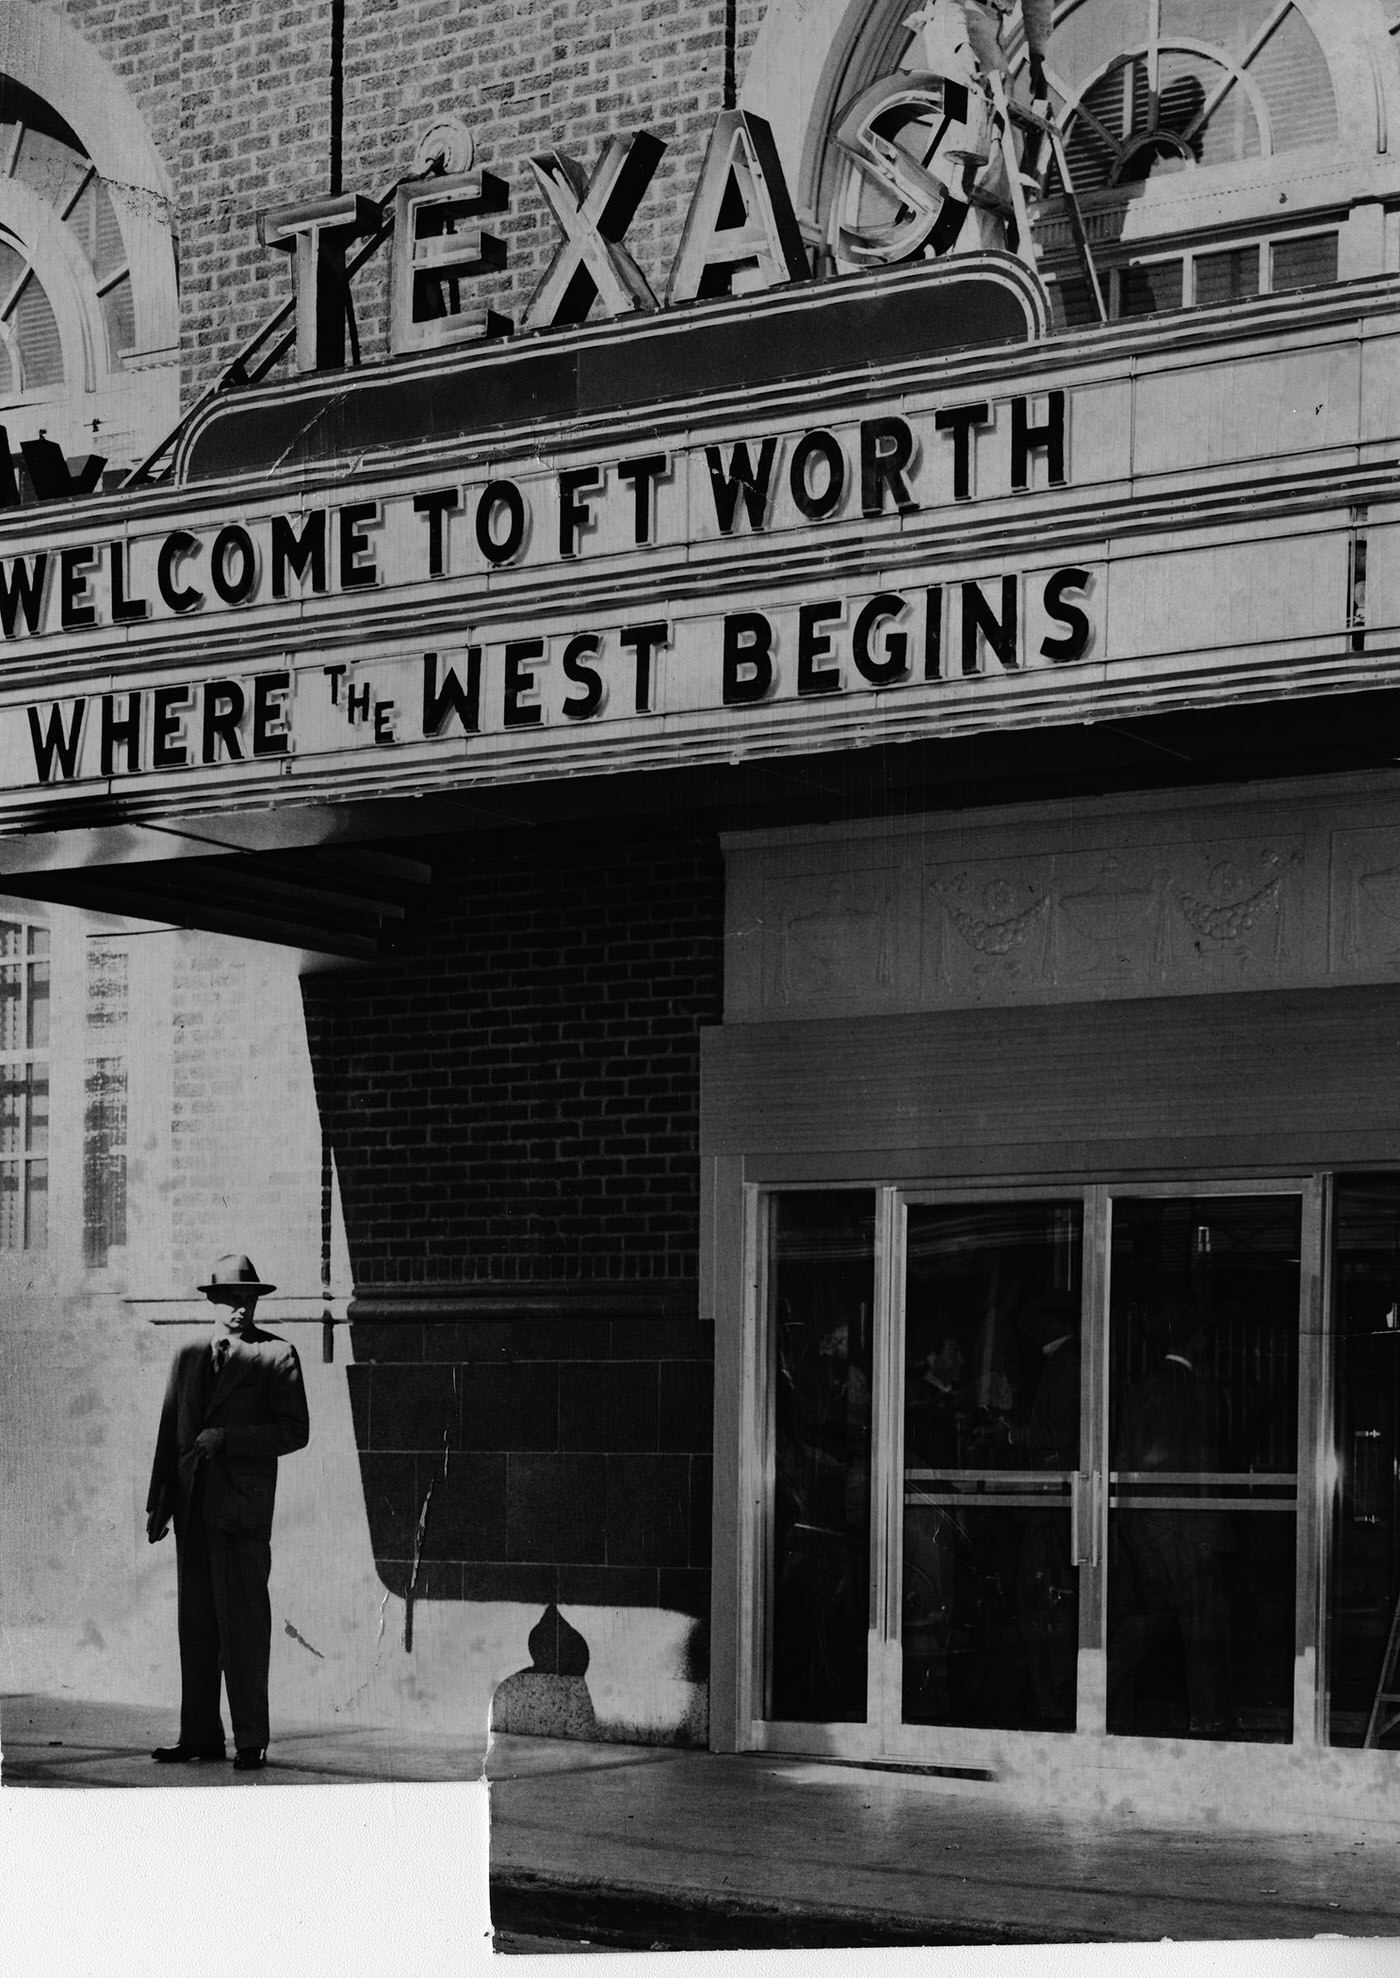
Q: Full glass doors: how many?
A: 2